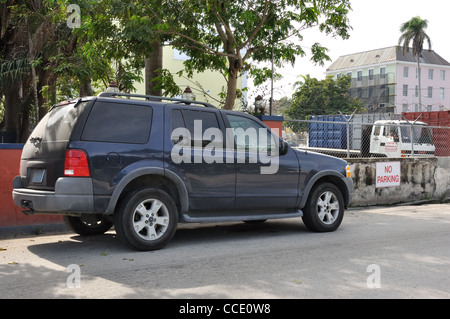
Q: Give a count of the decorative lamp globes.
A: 3